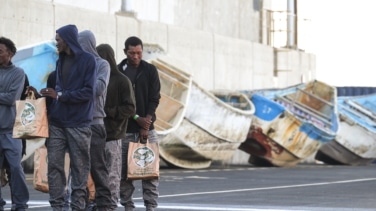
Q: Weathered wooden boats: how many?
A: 5